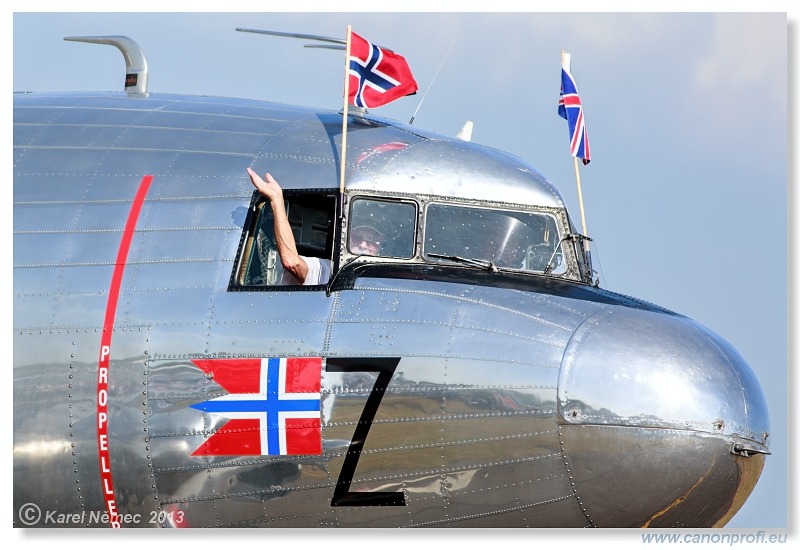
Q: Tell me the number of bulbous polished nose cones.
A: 1